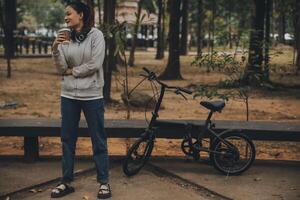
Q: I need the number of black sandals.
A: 2